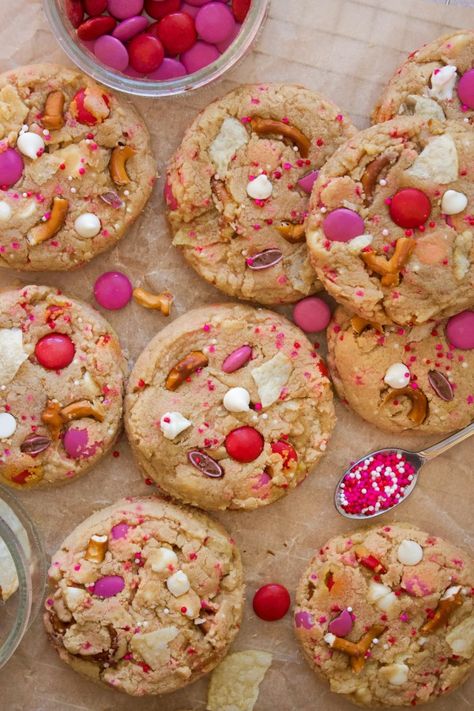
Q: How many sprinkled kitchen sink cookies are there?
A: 9